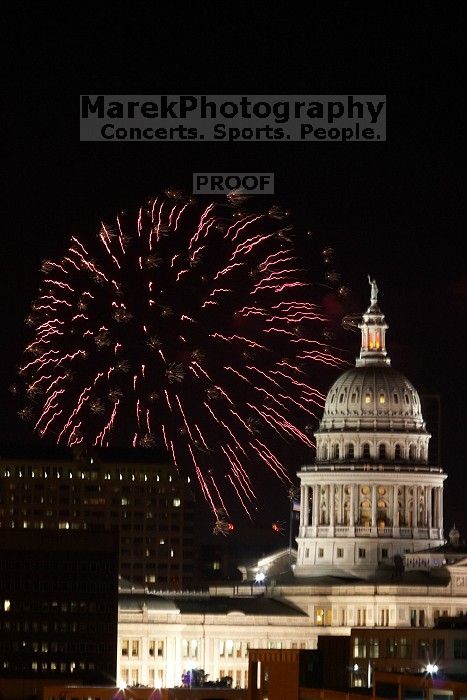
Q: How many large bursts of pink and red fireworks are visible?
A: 1